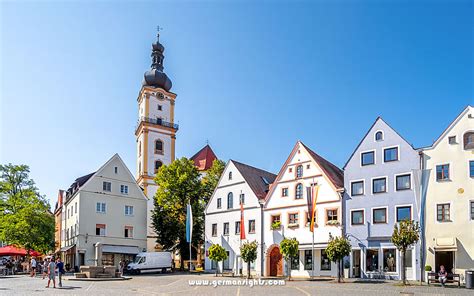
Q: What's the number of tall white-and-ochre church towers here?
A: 1